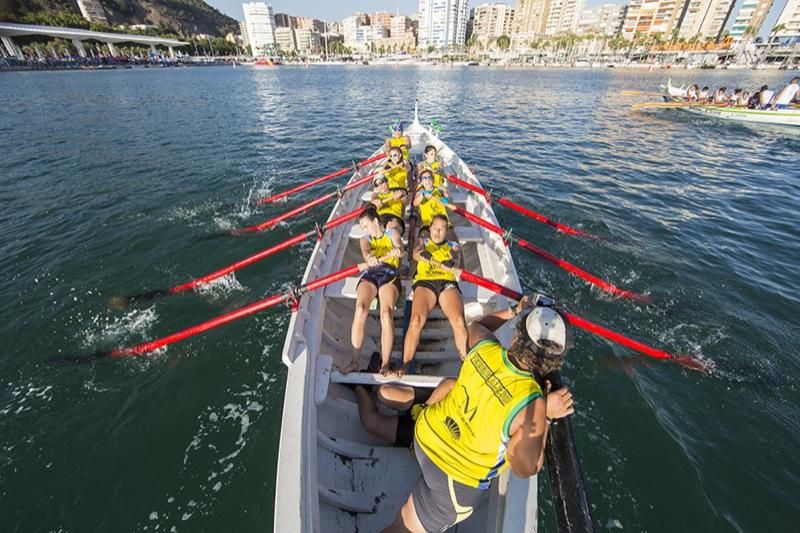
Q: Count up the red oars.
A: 7